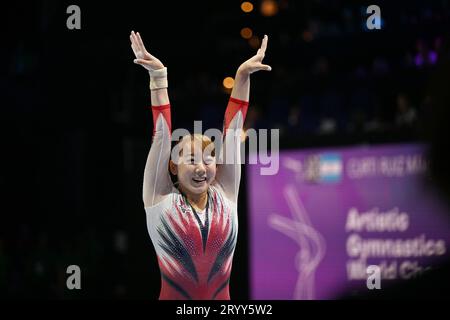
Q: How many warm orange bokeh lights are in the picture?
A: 4